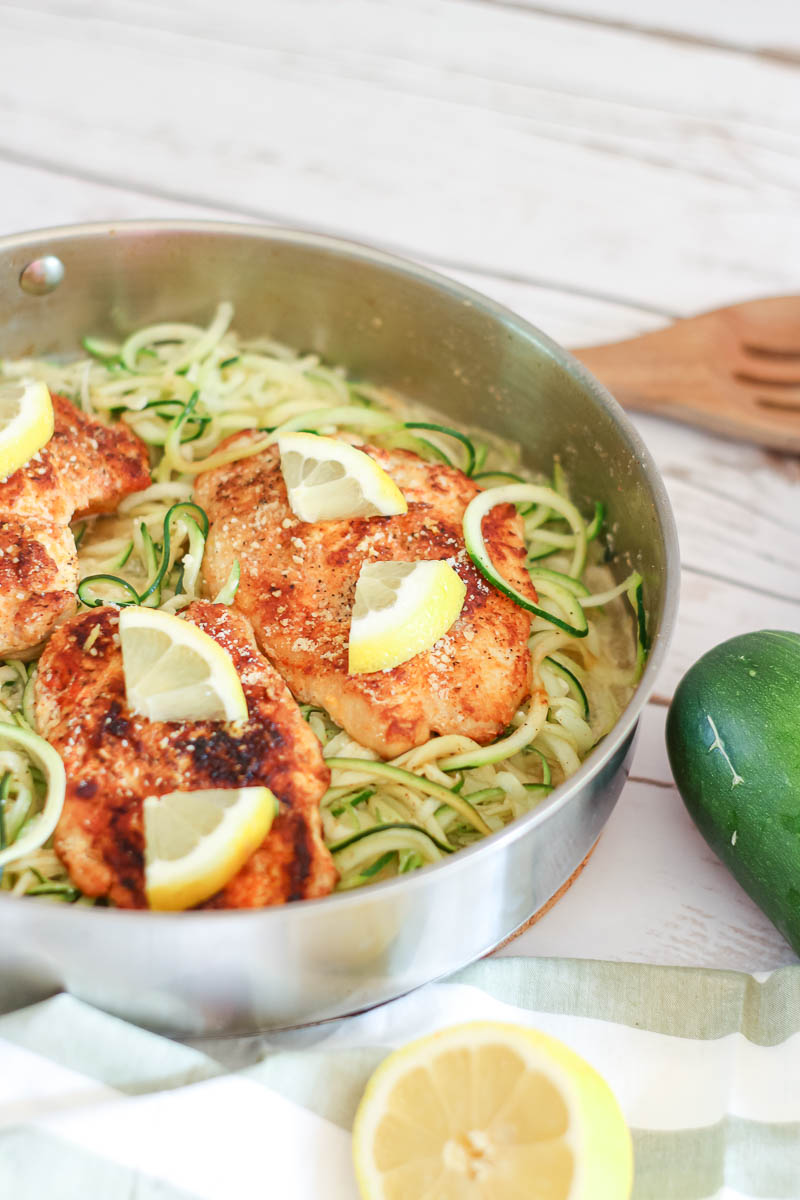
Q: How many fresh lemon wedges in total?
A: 5